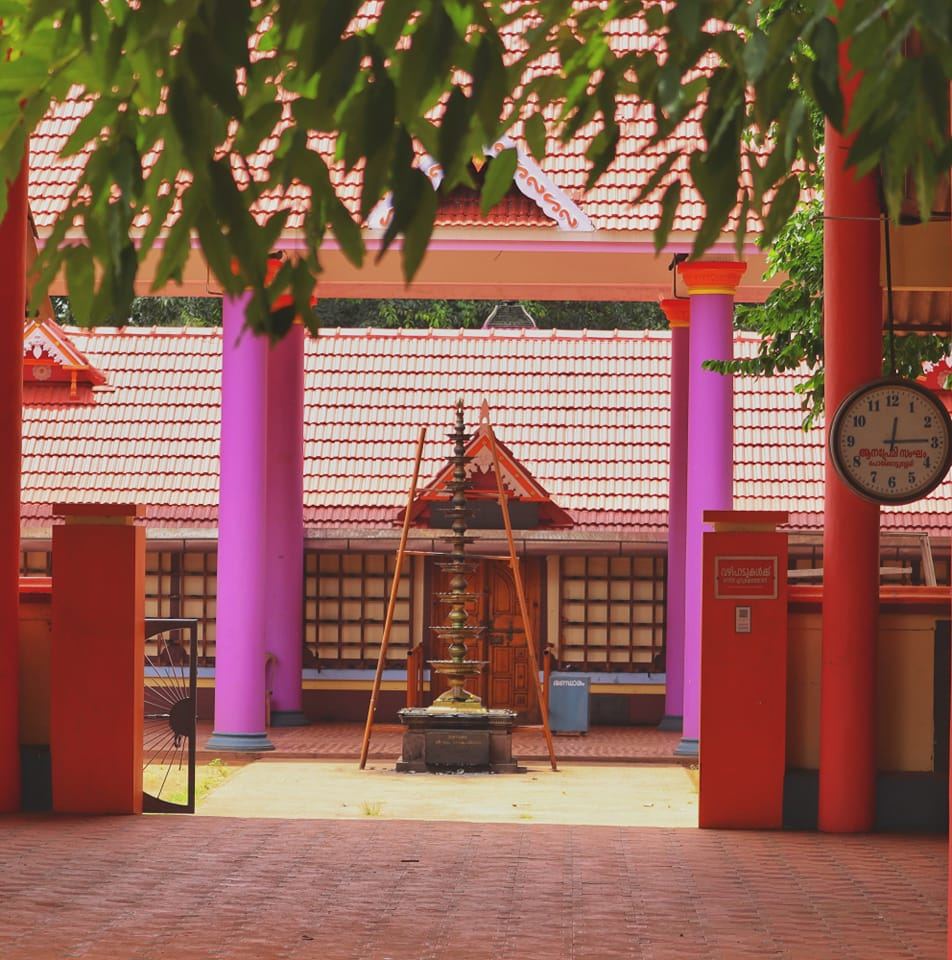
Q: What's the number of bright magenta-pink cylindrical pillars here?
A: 4